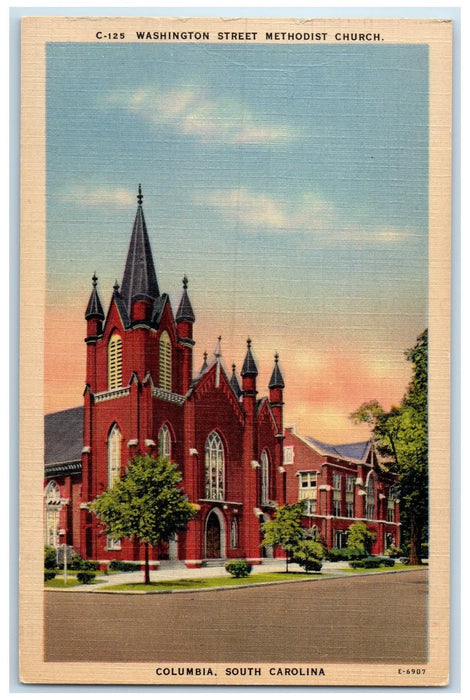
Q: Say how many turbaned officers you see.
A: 0